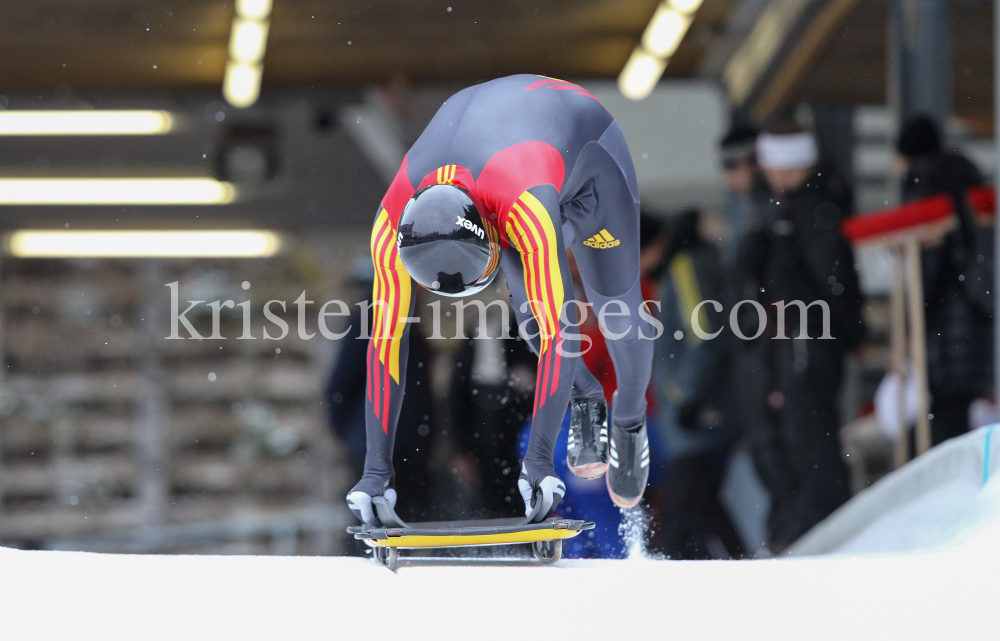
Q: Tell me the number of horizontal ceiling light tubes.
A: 3